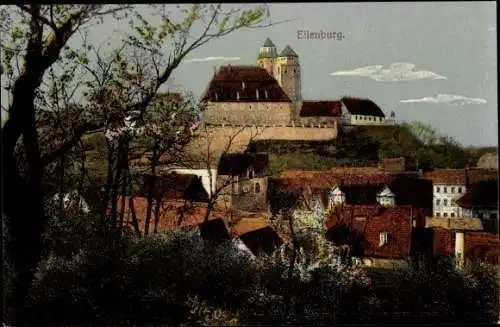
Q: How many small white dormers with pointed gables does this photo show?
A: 2